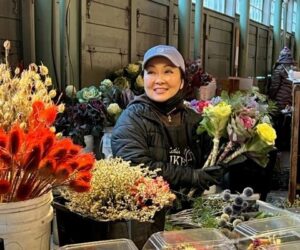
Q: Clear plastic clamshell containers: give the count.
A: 3